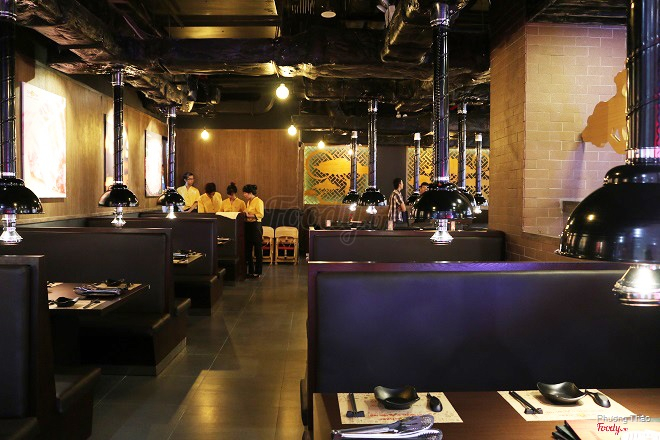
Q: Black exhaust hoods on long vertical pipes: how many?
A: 10